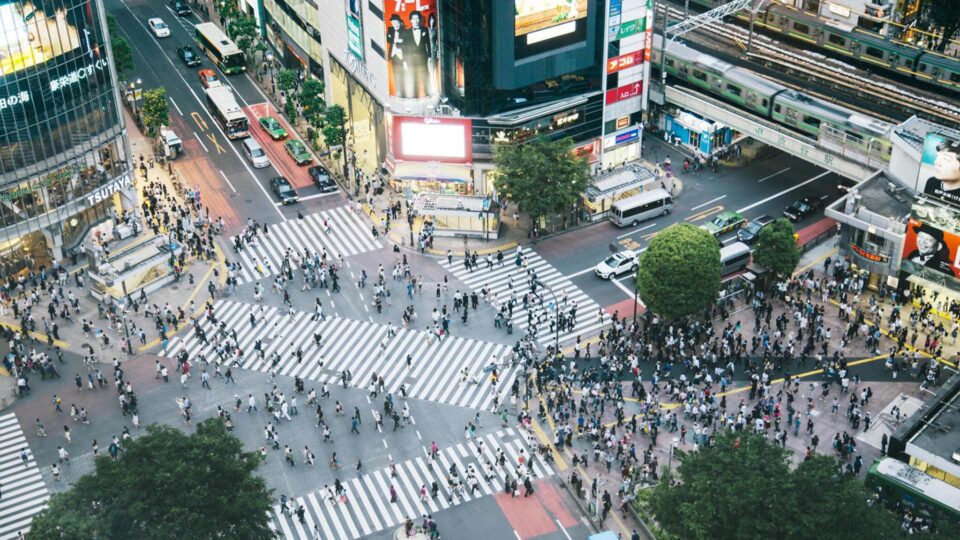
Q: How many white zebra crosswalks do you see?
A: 5